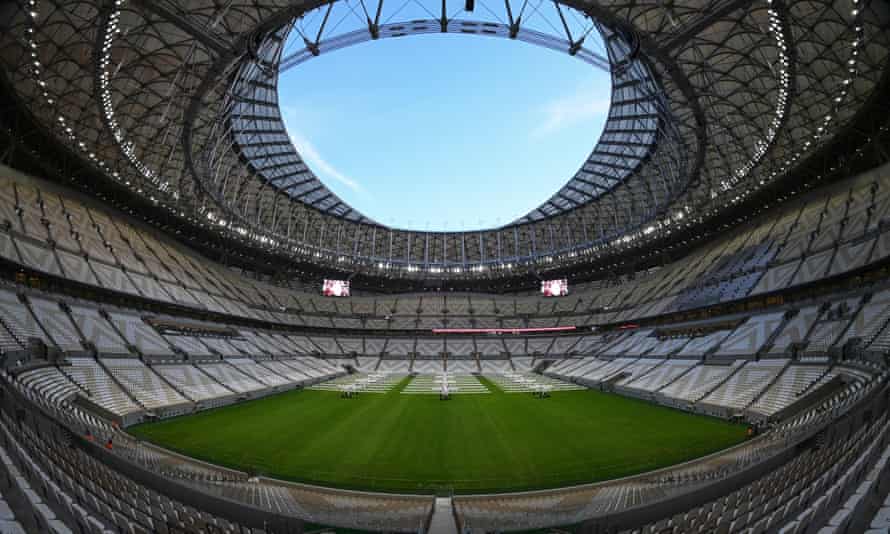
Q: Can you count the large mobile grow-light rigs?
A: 3